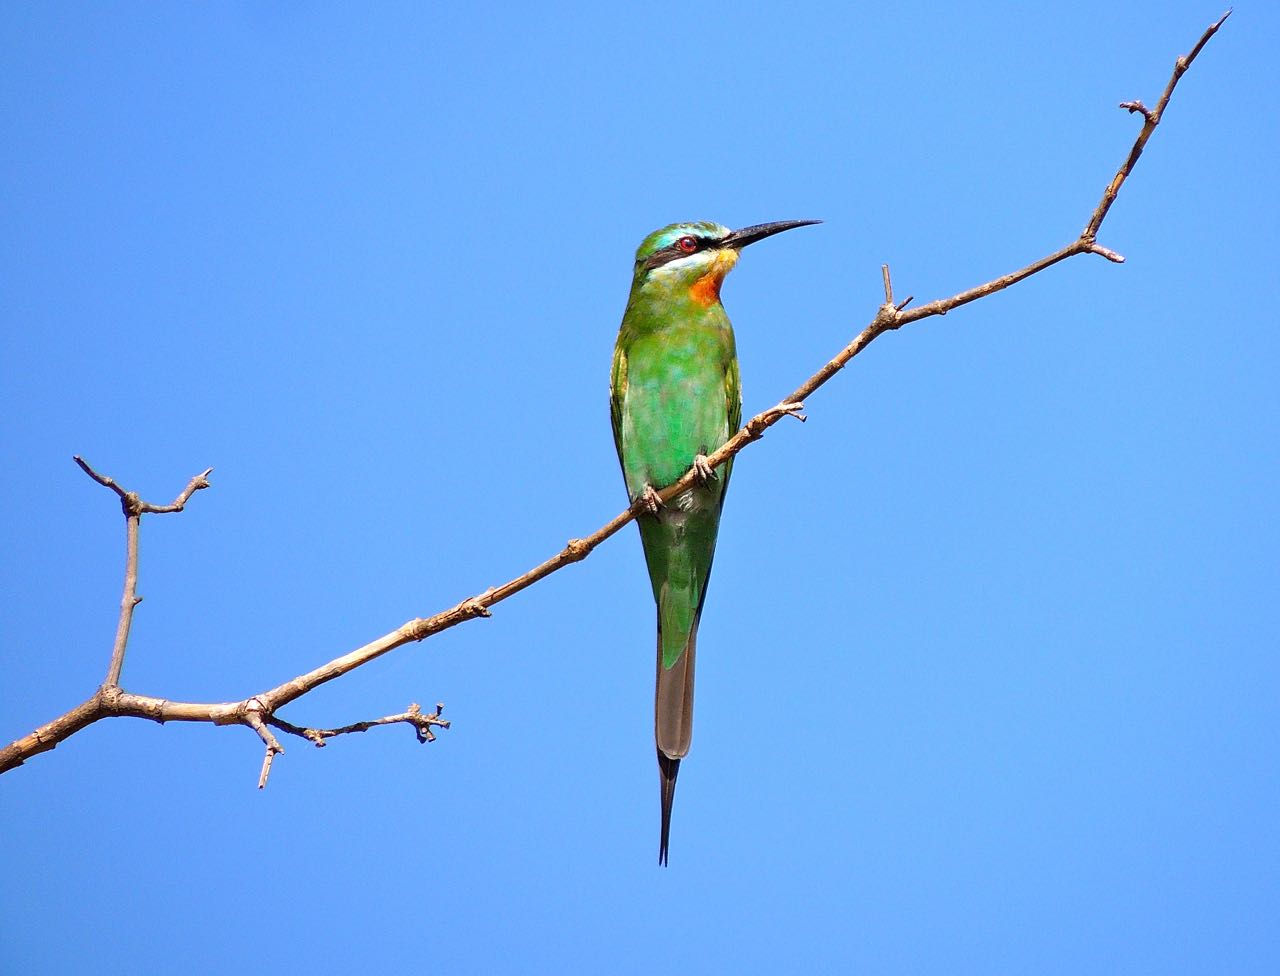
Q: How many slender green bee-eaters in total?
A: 1